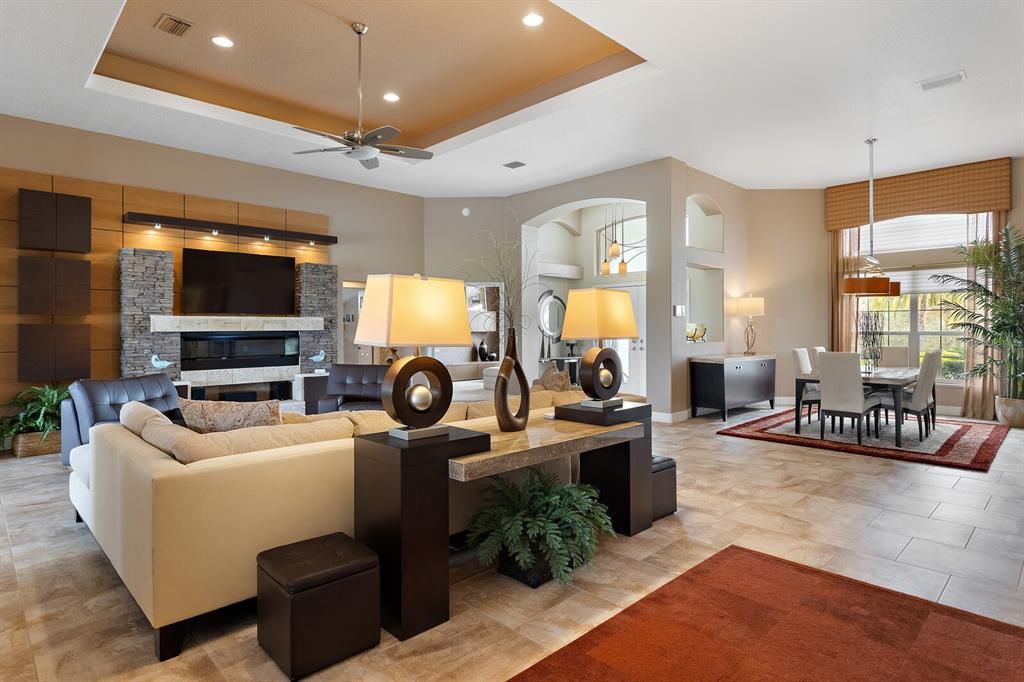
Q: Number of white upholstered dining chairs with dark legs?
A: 6